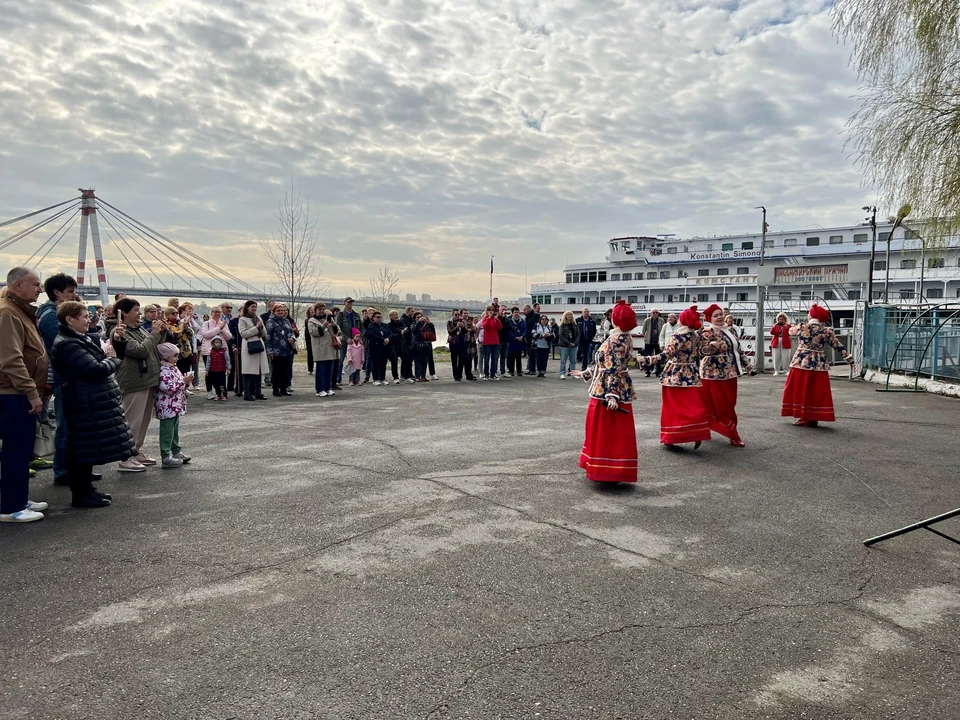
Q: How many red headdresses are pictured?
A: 4